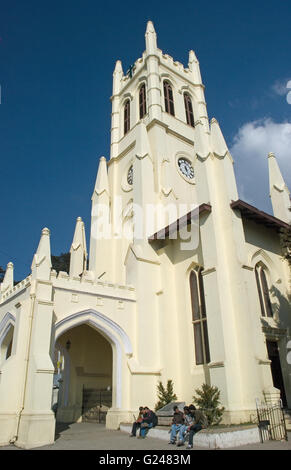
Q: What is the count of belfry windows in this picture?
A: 4